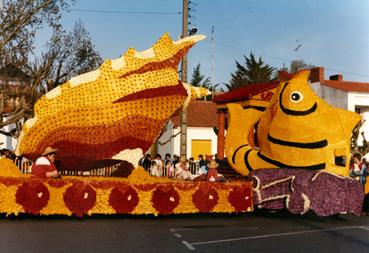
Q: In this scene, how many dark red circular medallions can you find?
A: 6